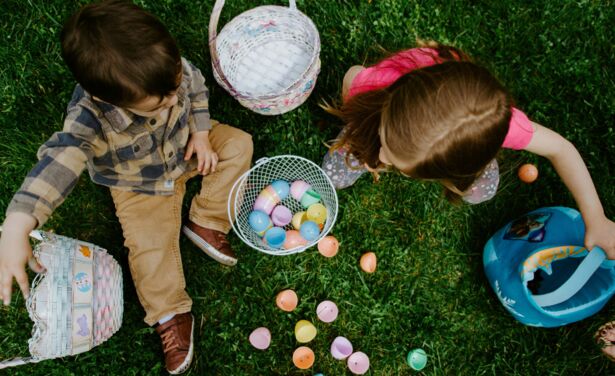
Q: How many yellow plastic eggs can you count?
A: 3